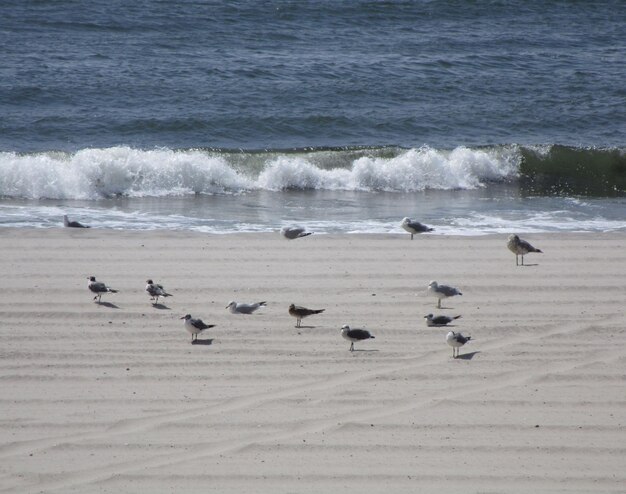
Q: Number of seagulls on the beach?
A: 13